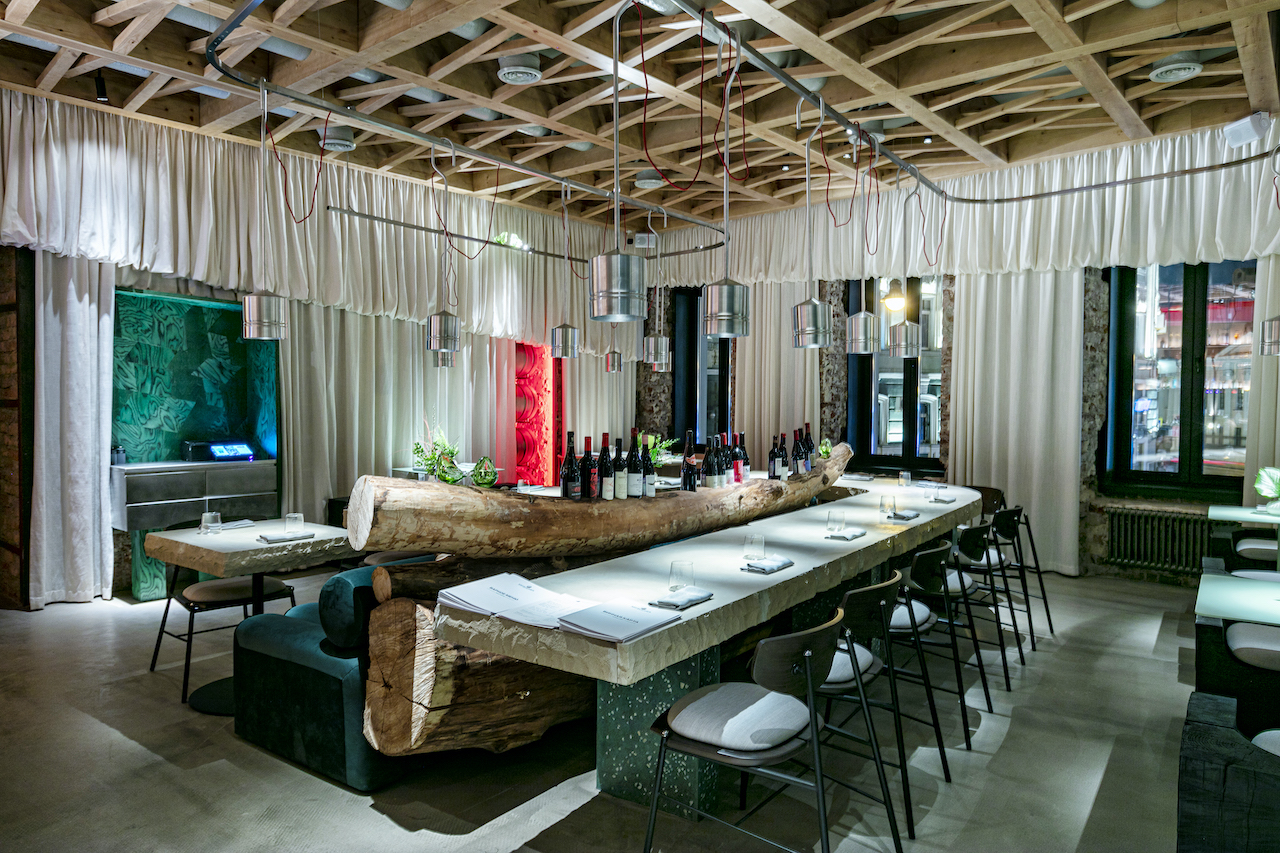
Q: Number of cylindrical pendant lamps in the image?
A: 13